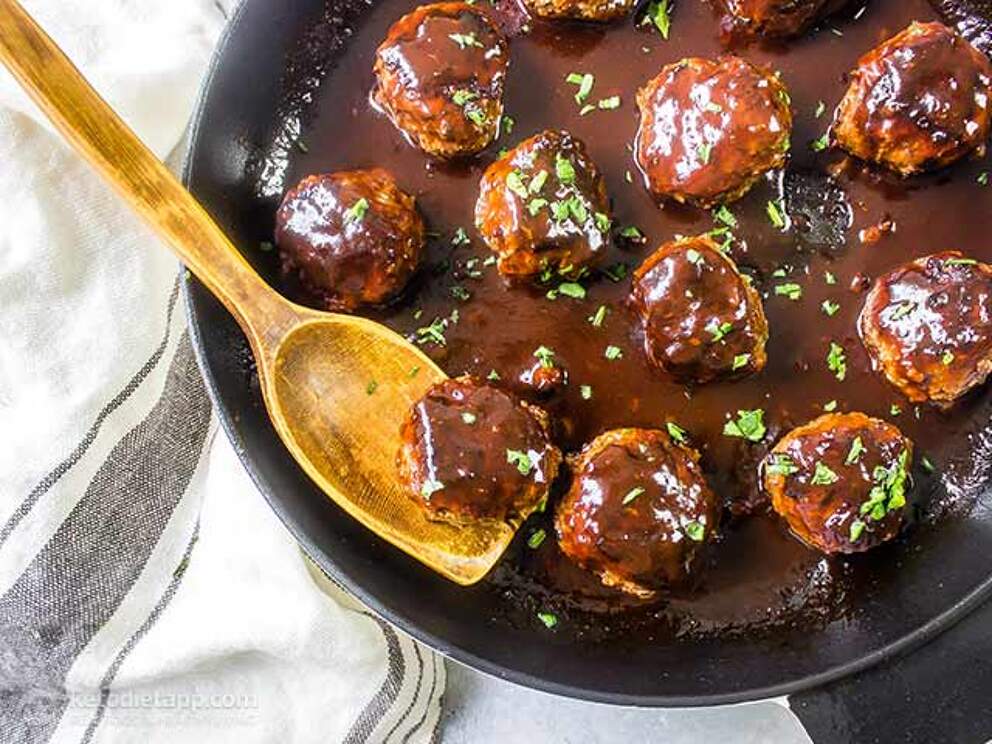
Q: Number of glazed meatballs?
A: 12